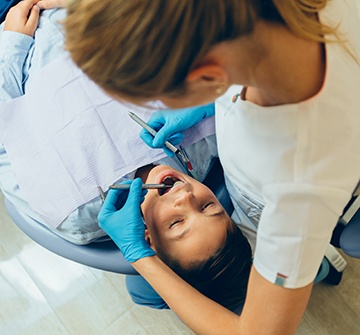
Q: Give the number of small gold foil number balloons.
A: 0